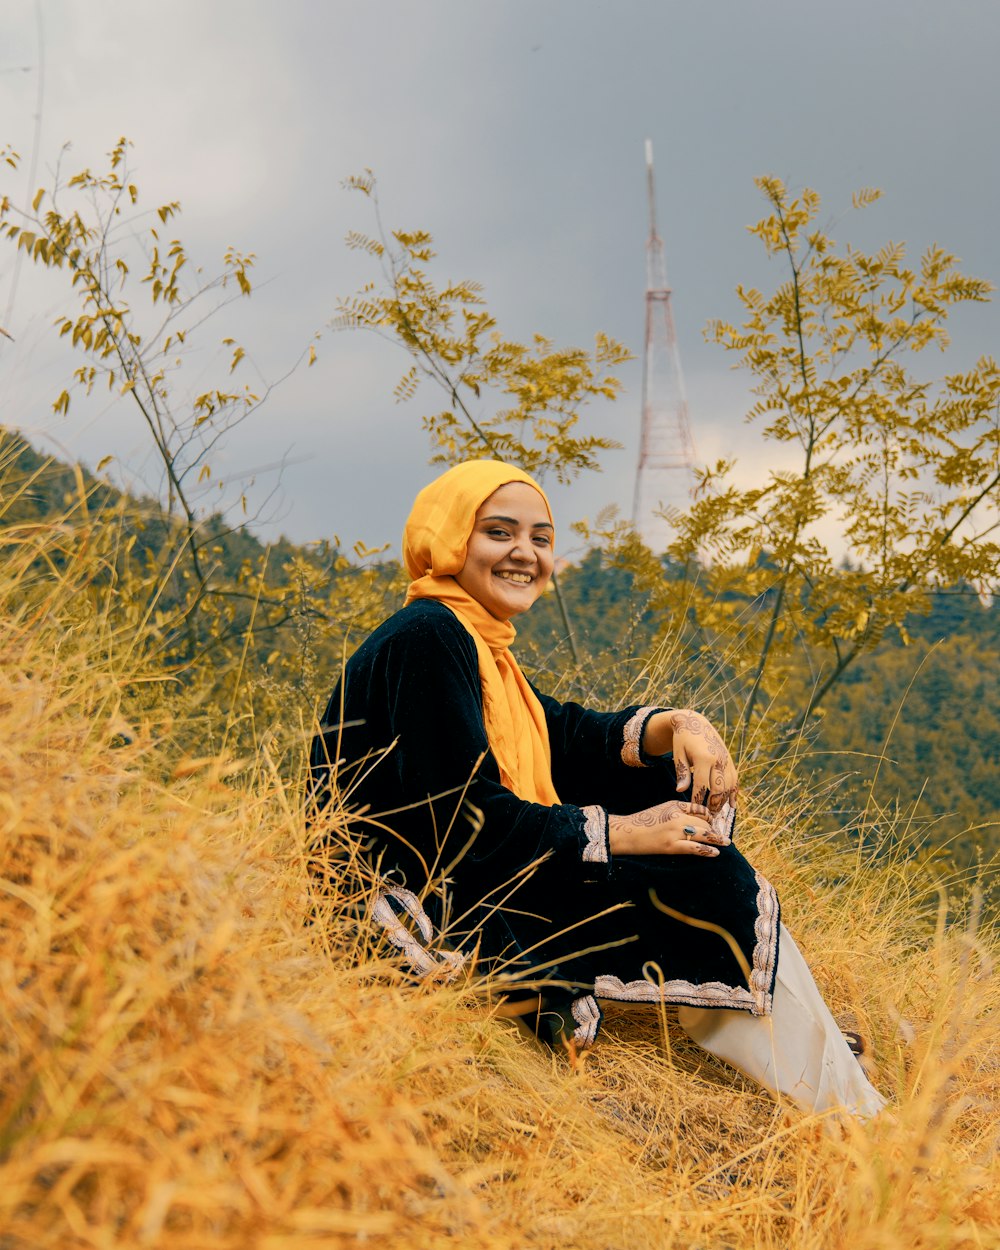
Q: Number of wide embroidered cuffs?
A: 2